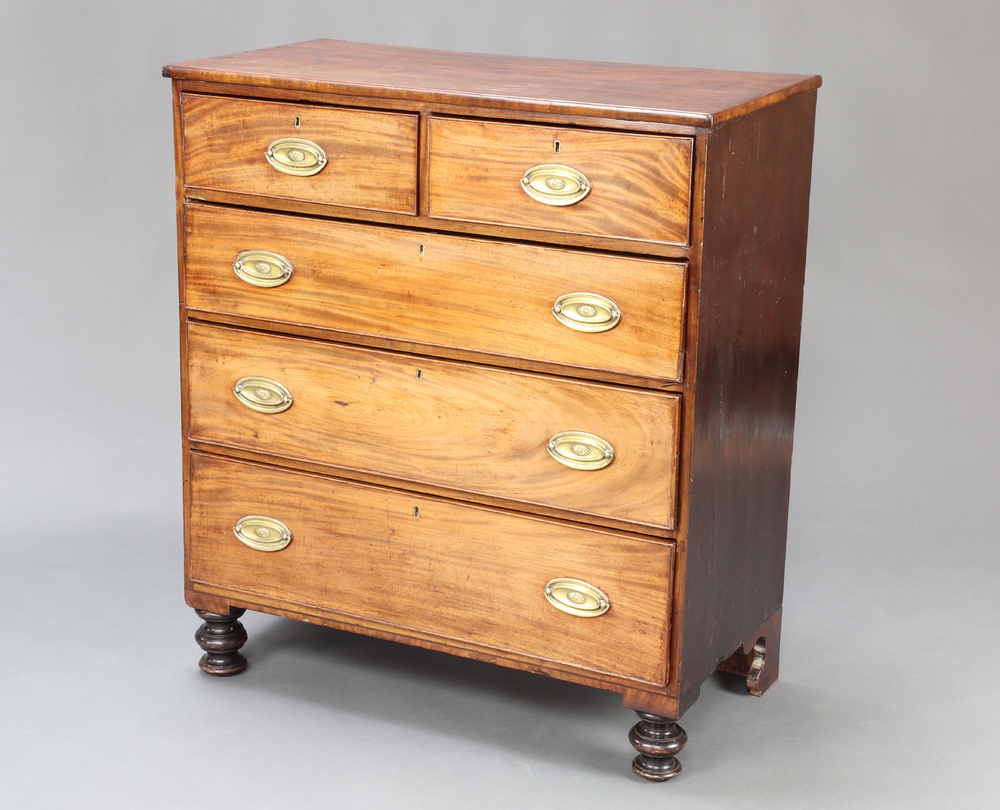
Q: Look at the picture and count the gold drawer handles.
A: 8